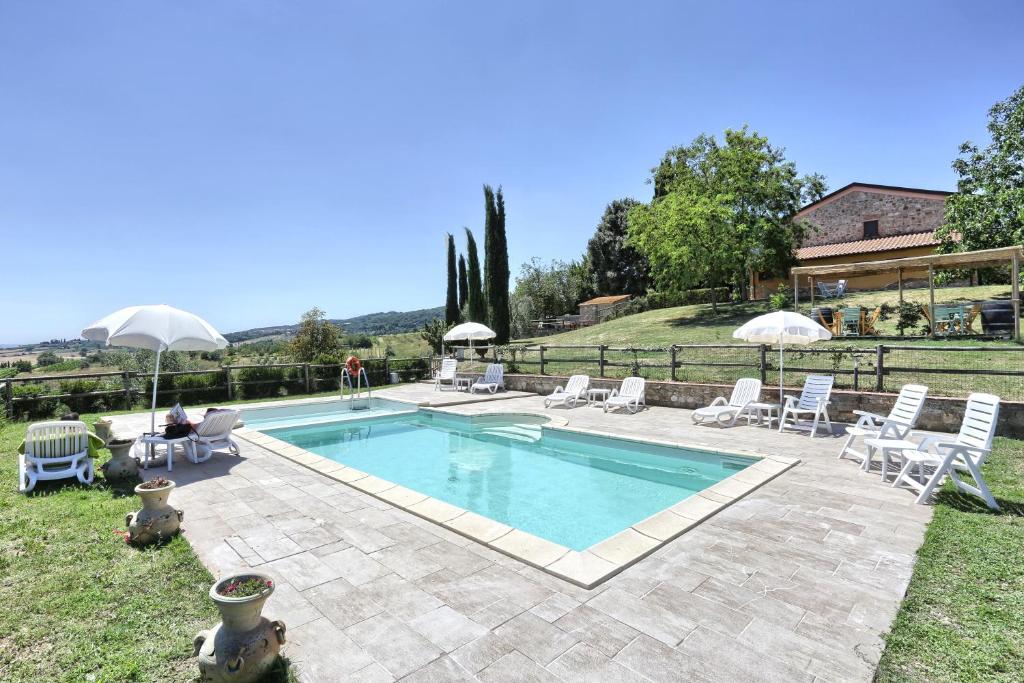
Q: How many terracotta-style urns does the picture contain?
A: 4